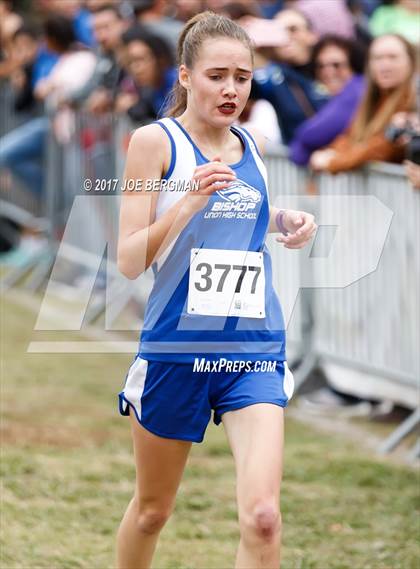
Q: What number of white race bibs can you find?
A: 1